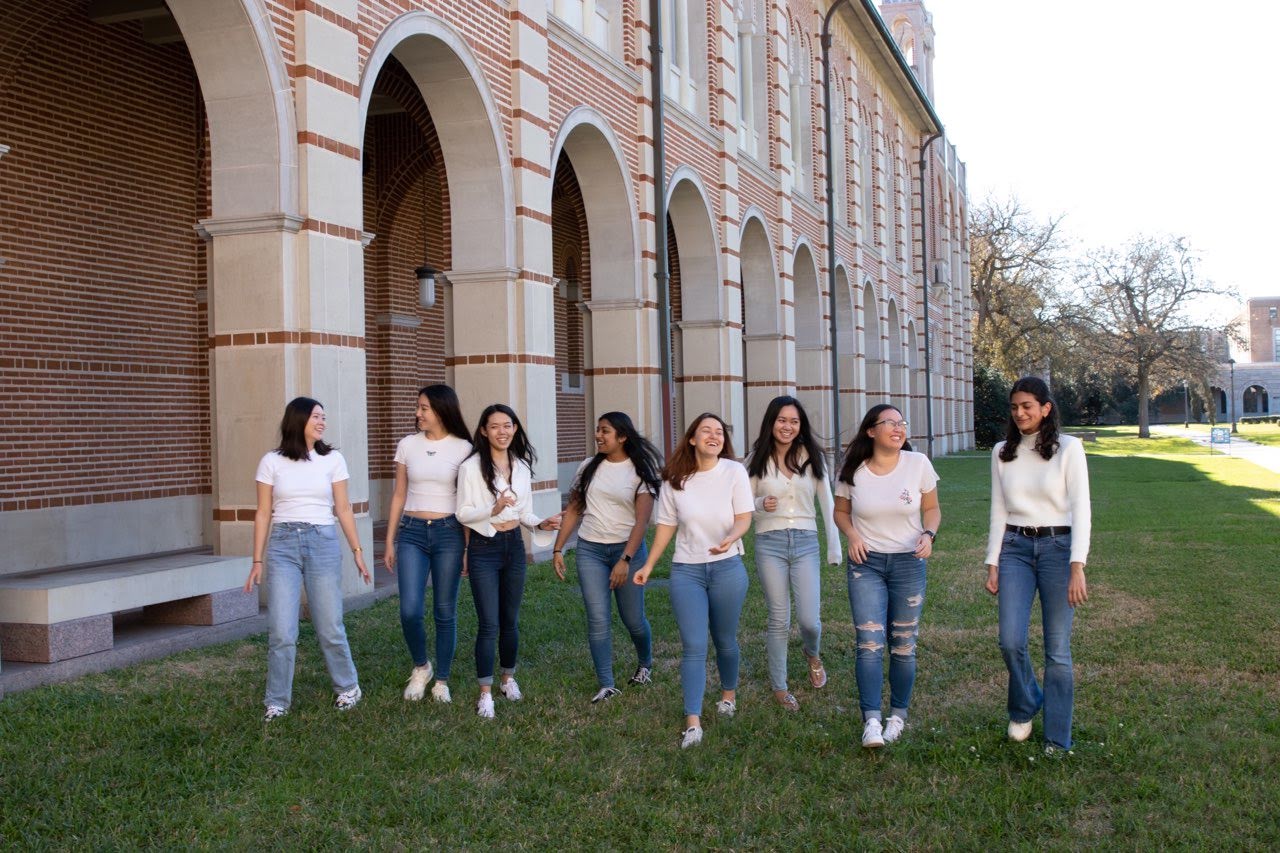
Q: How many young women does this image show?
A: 8